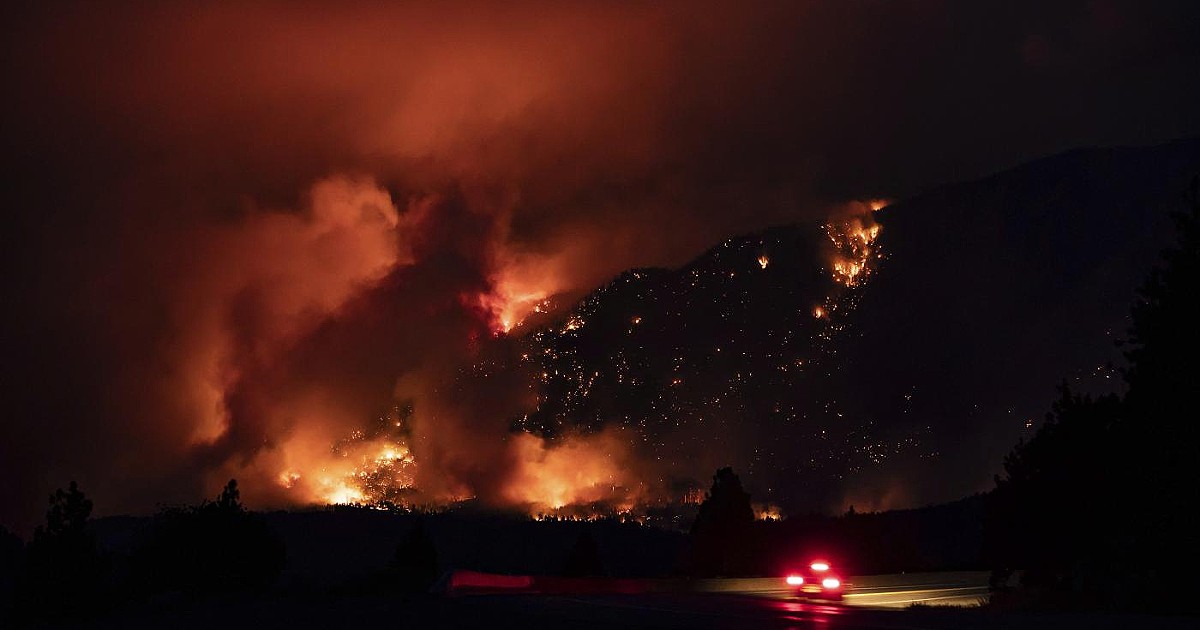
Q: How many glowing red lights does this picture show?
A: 3